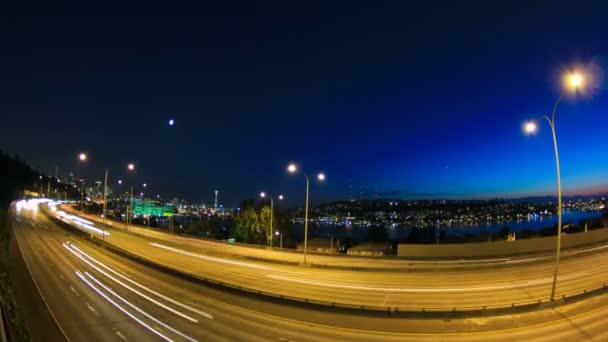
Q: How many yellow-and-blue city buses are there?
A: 0